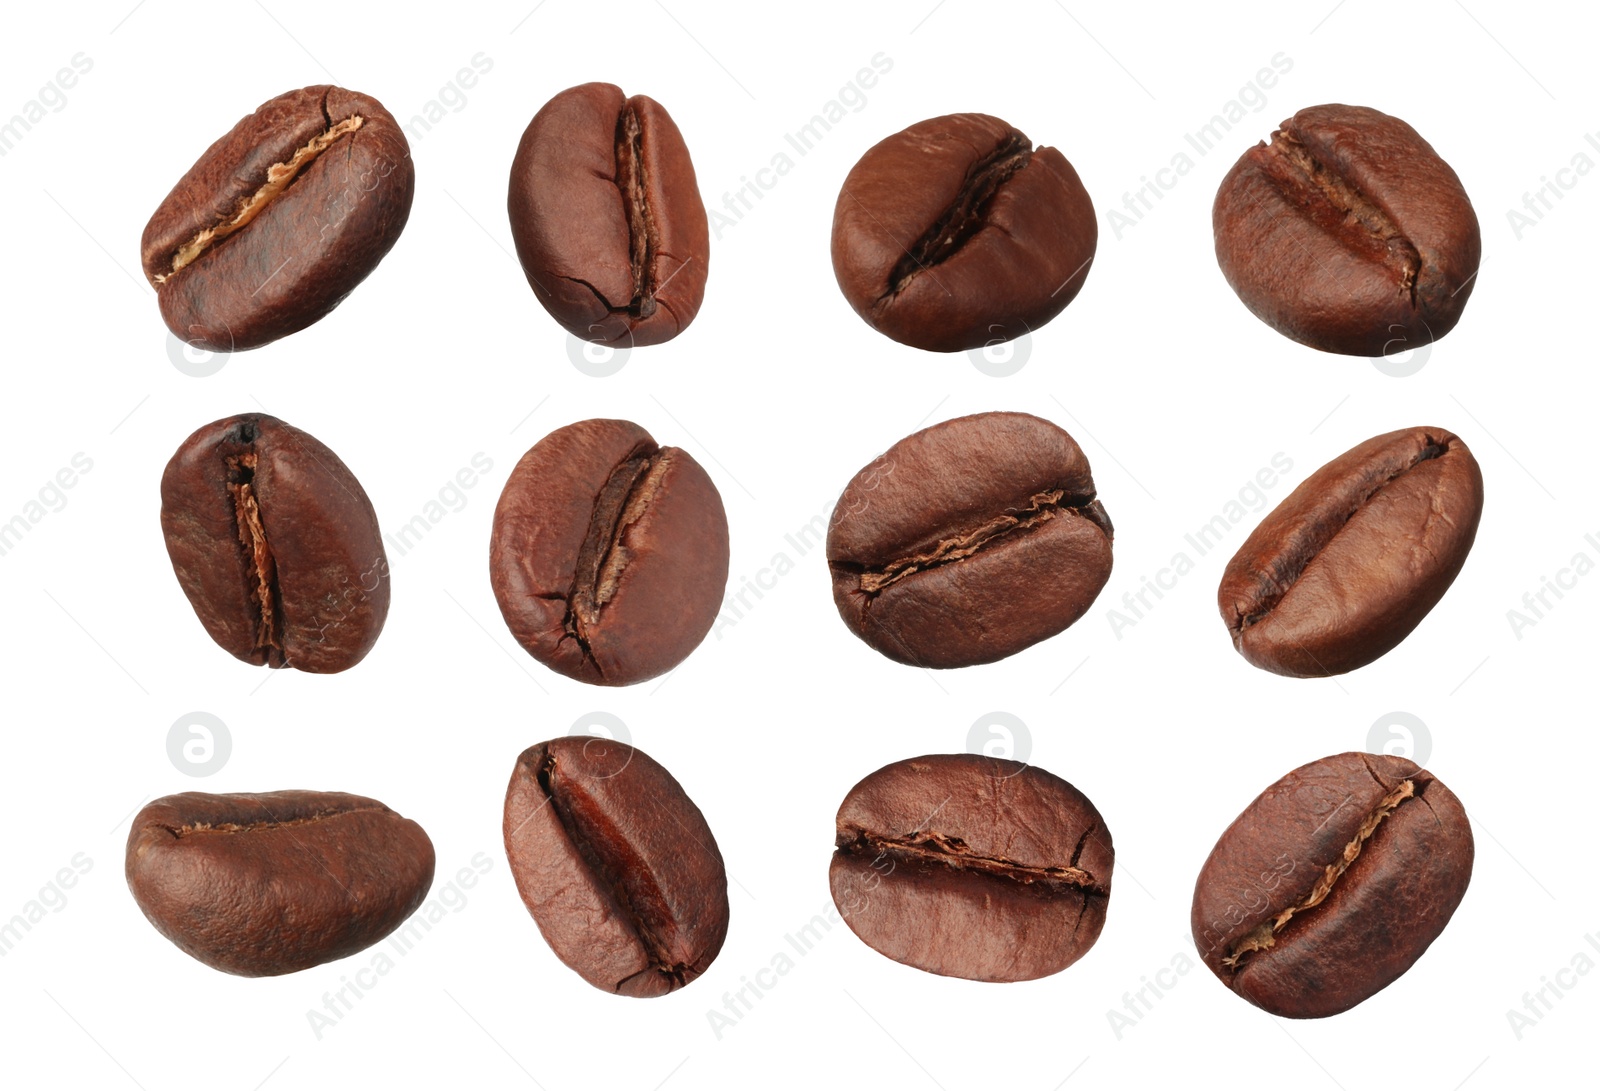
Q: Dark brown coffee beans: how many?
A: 12